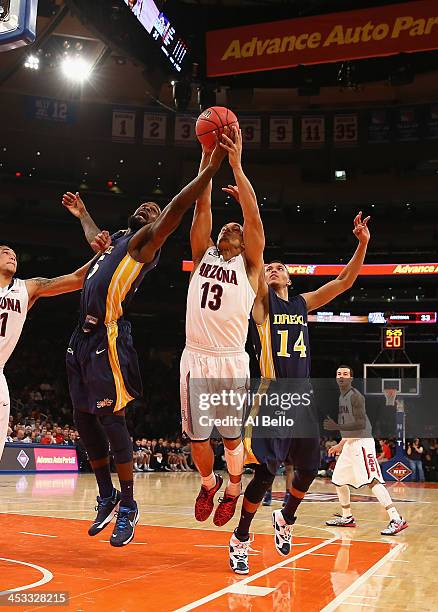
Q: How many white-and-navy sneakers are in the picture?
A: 2